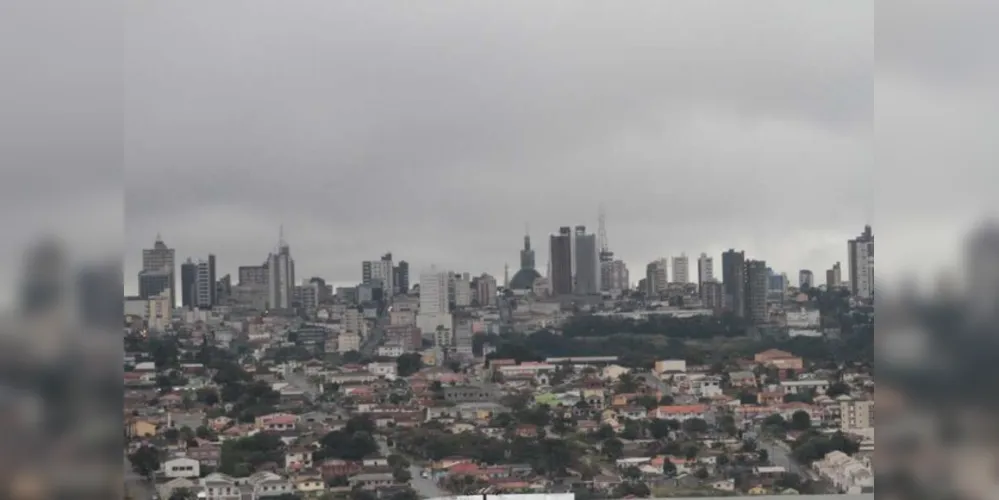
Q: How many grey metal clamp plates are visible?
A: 0